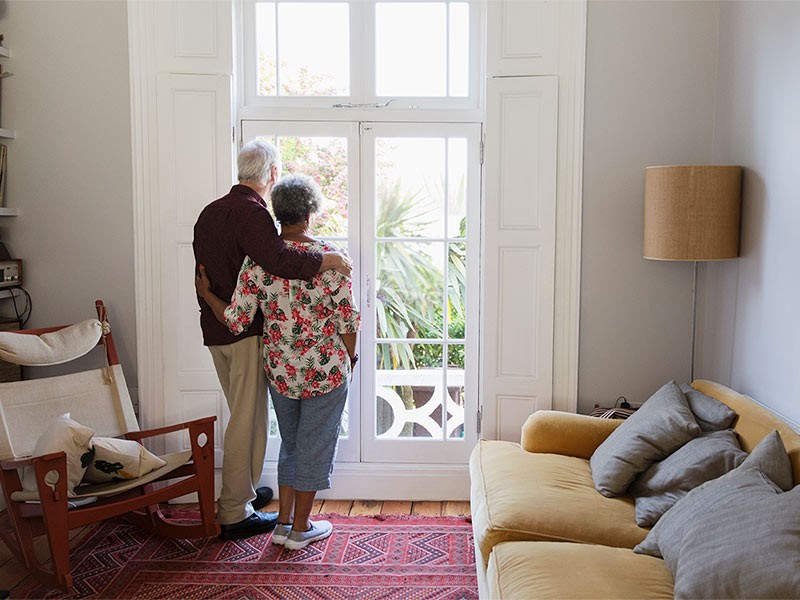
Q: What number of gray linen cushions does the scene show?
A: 5